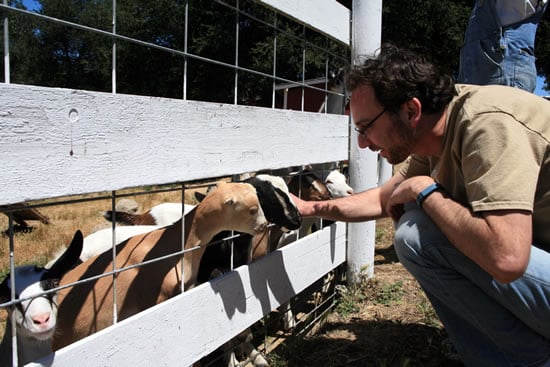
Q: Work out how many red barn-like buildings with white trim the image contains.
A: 1